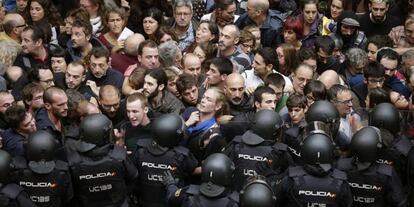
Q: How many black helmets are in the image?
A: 11